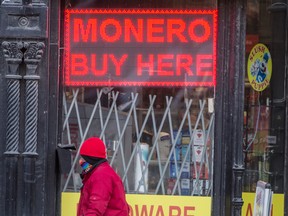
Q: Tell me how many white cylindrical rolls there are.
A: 1